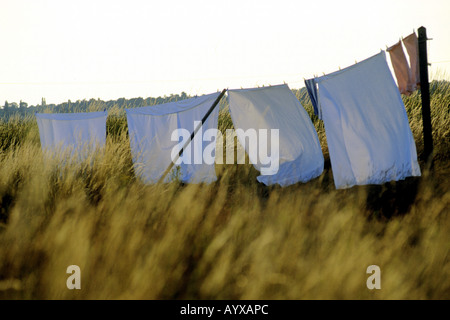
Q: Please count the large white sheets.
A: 4